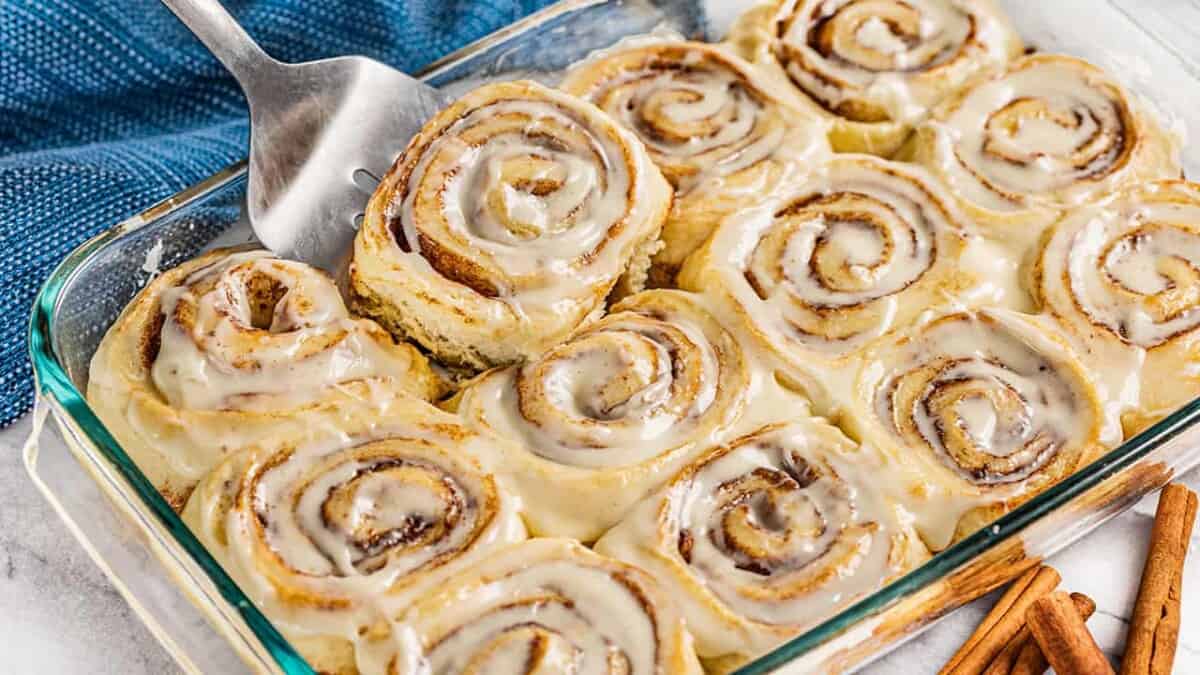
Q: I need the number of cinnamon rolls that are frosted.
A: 12